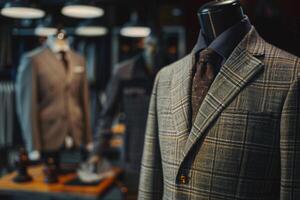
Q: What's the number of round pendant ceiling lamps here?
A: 5